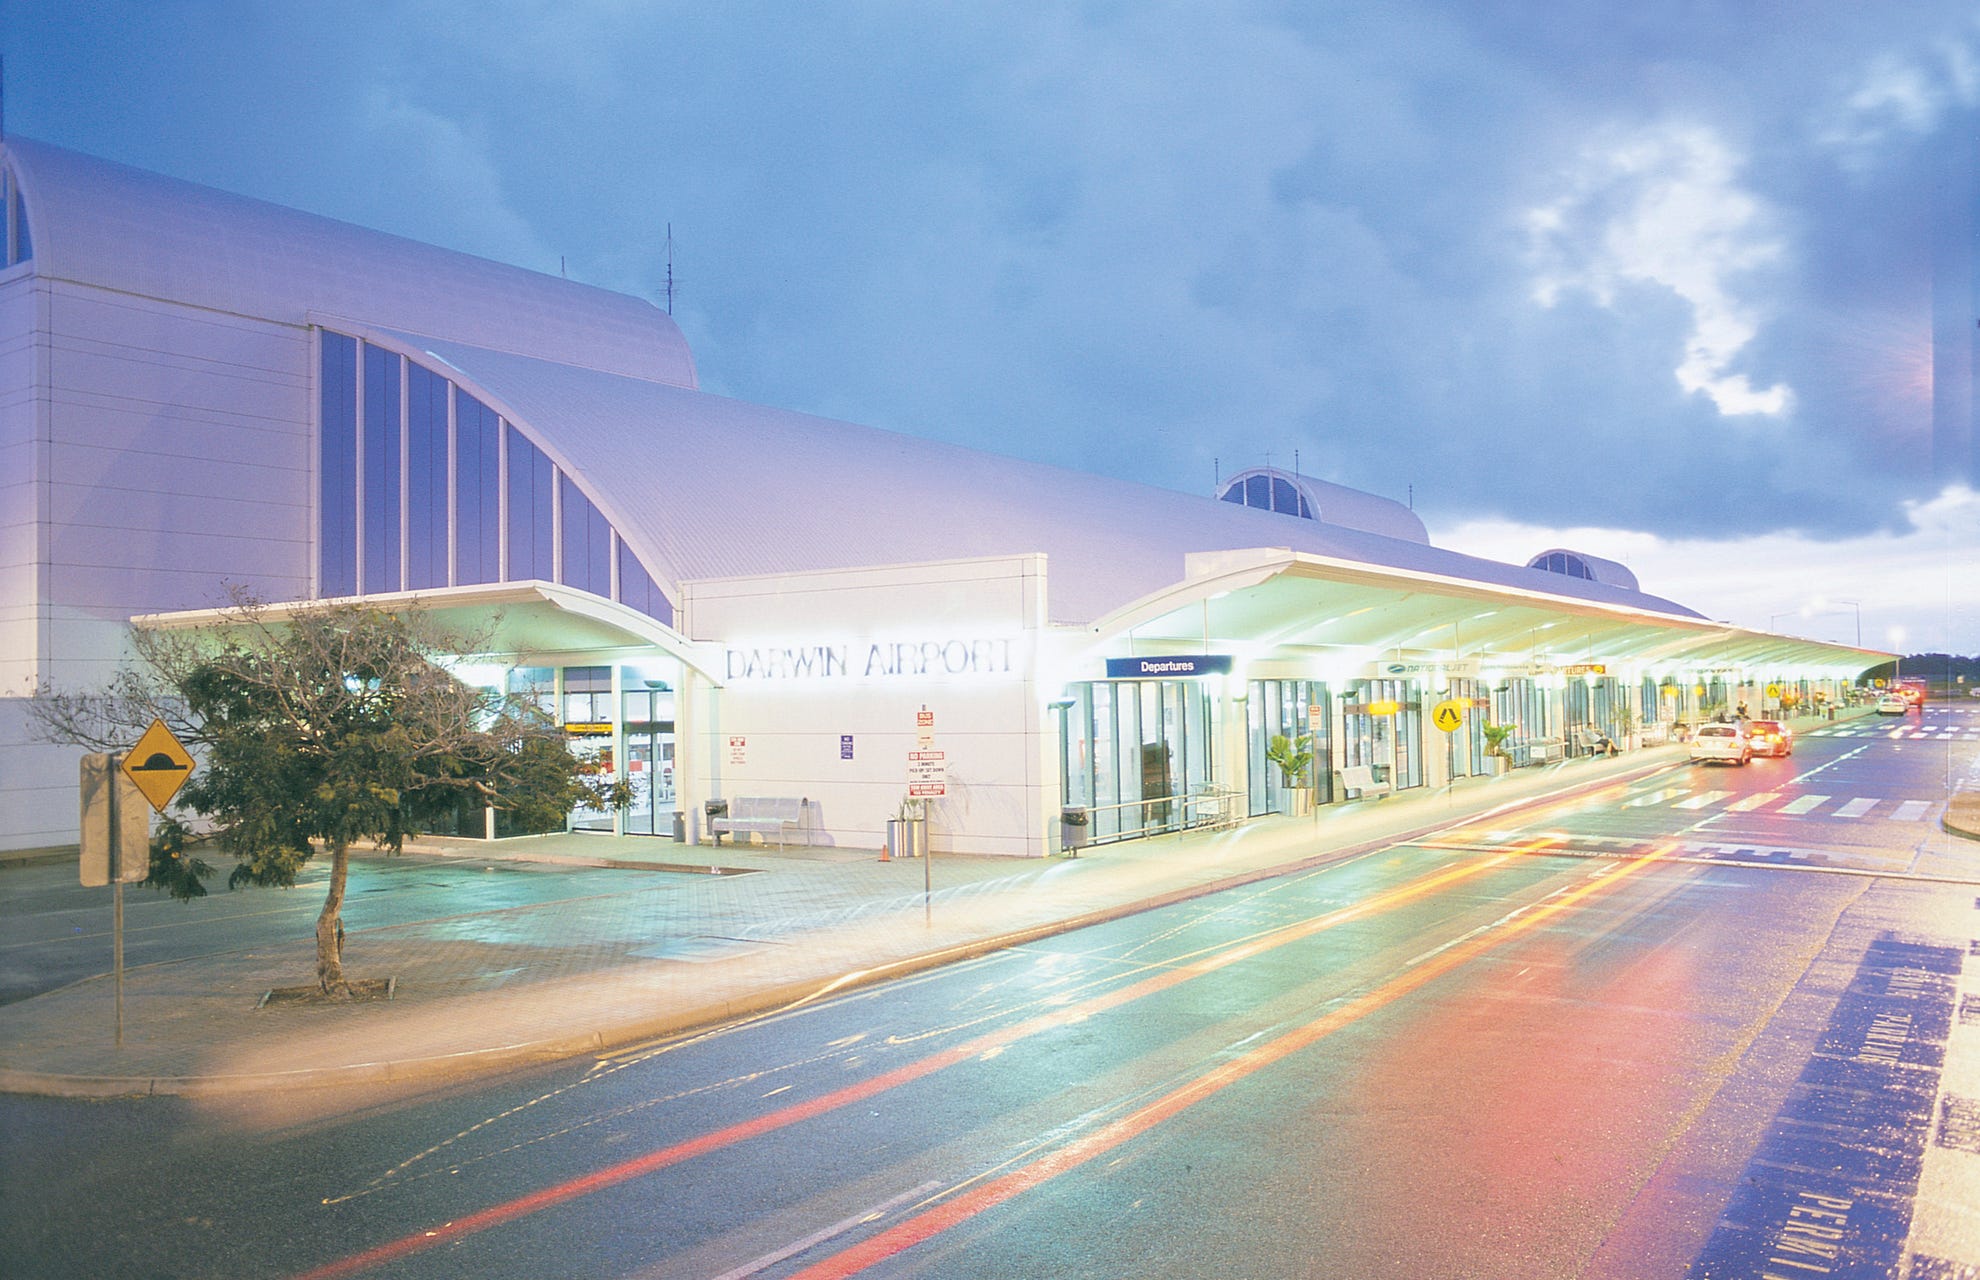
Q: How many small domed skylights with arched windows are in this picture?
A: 2